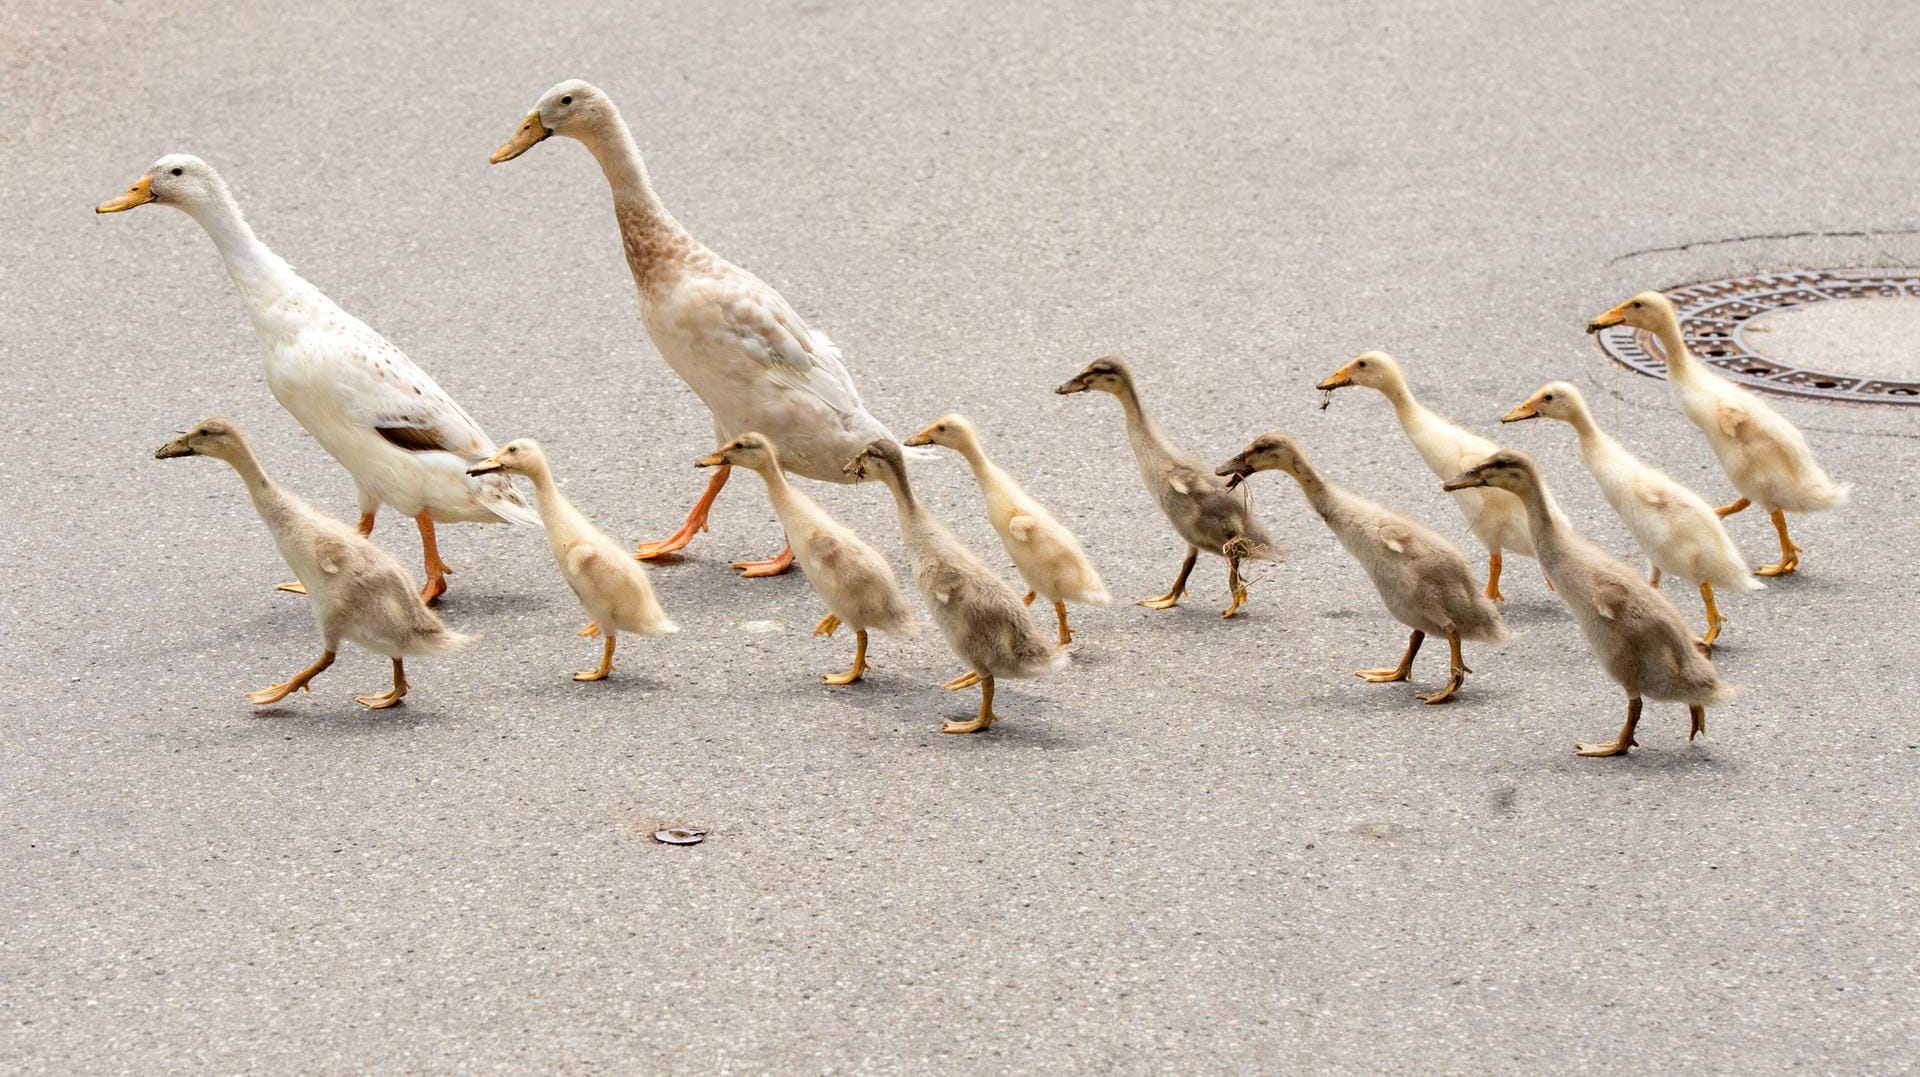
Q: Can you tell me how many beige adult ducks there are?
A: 1